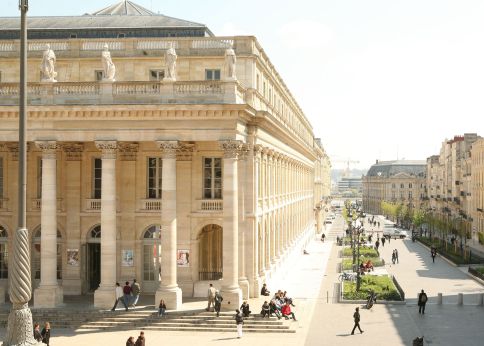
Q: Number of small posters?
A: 3